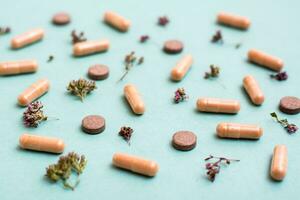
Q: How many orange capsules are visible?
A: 15